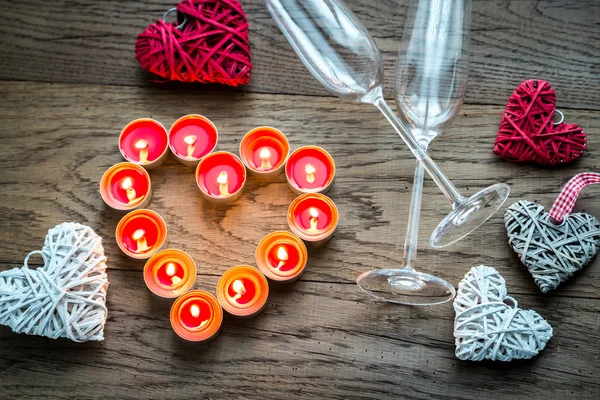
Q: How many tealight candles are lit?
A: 12